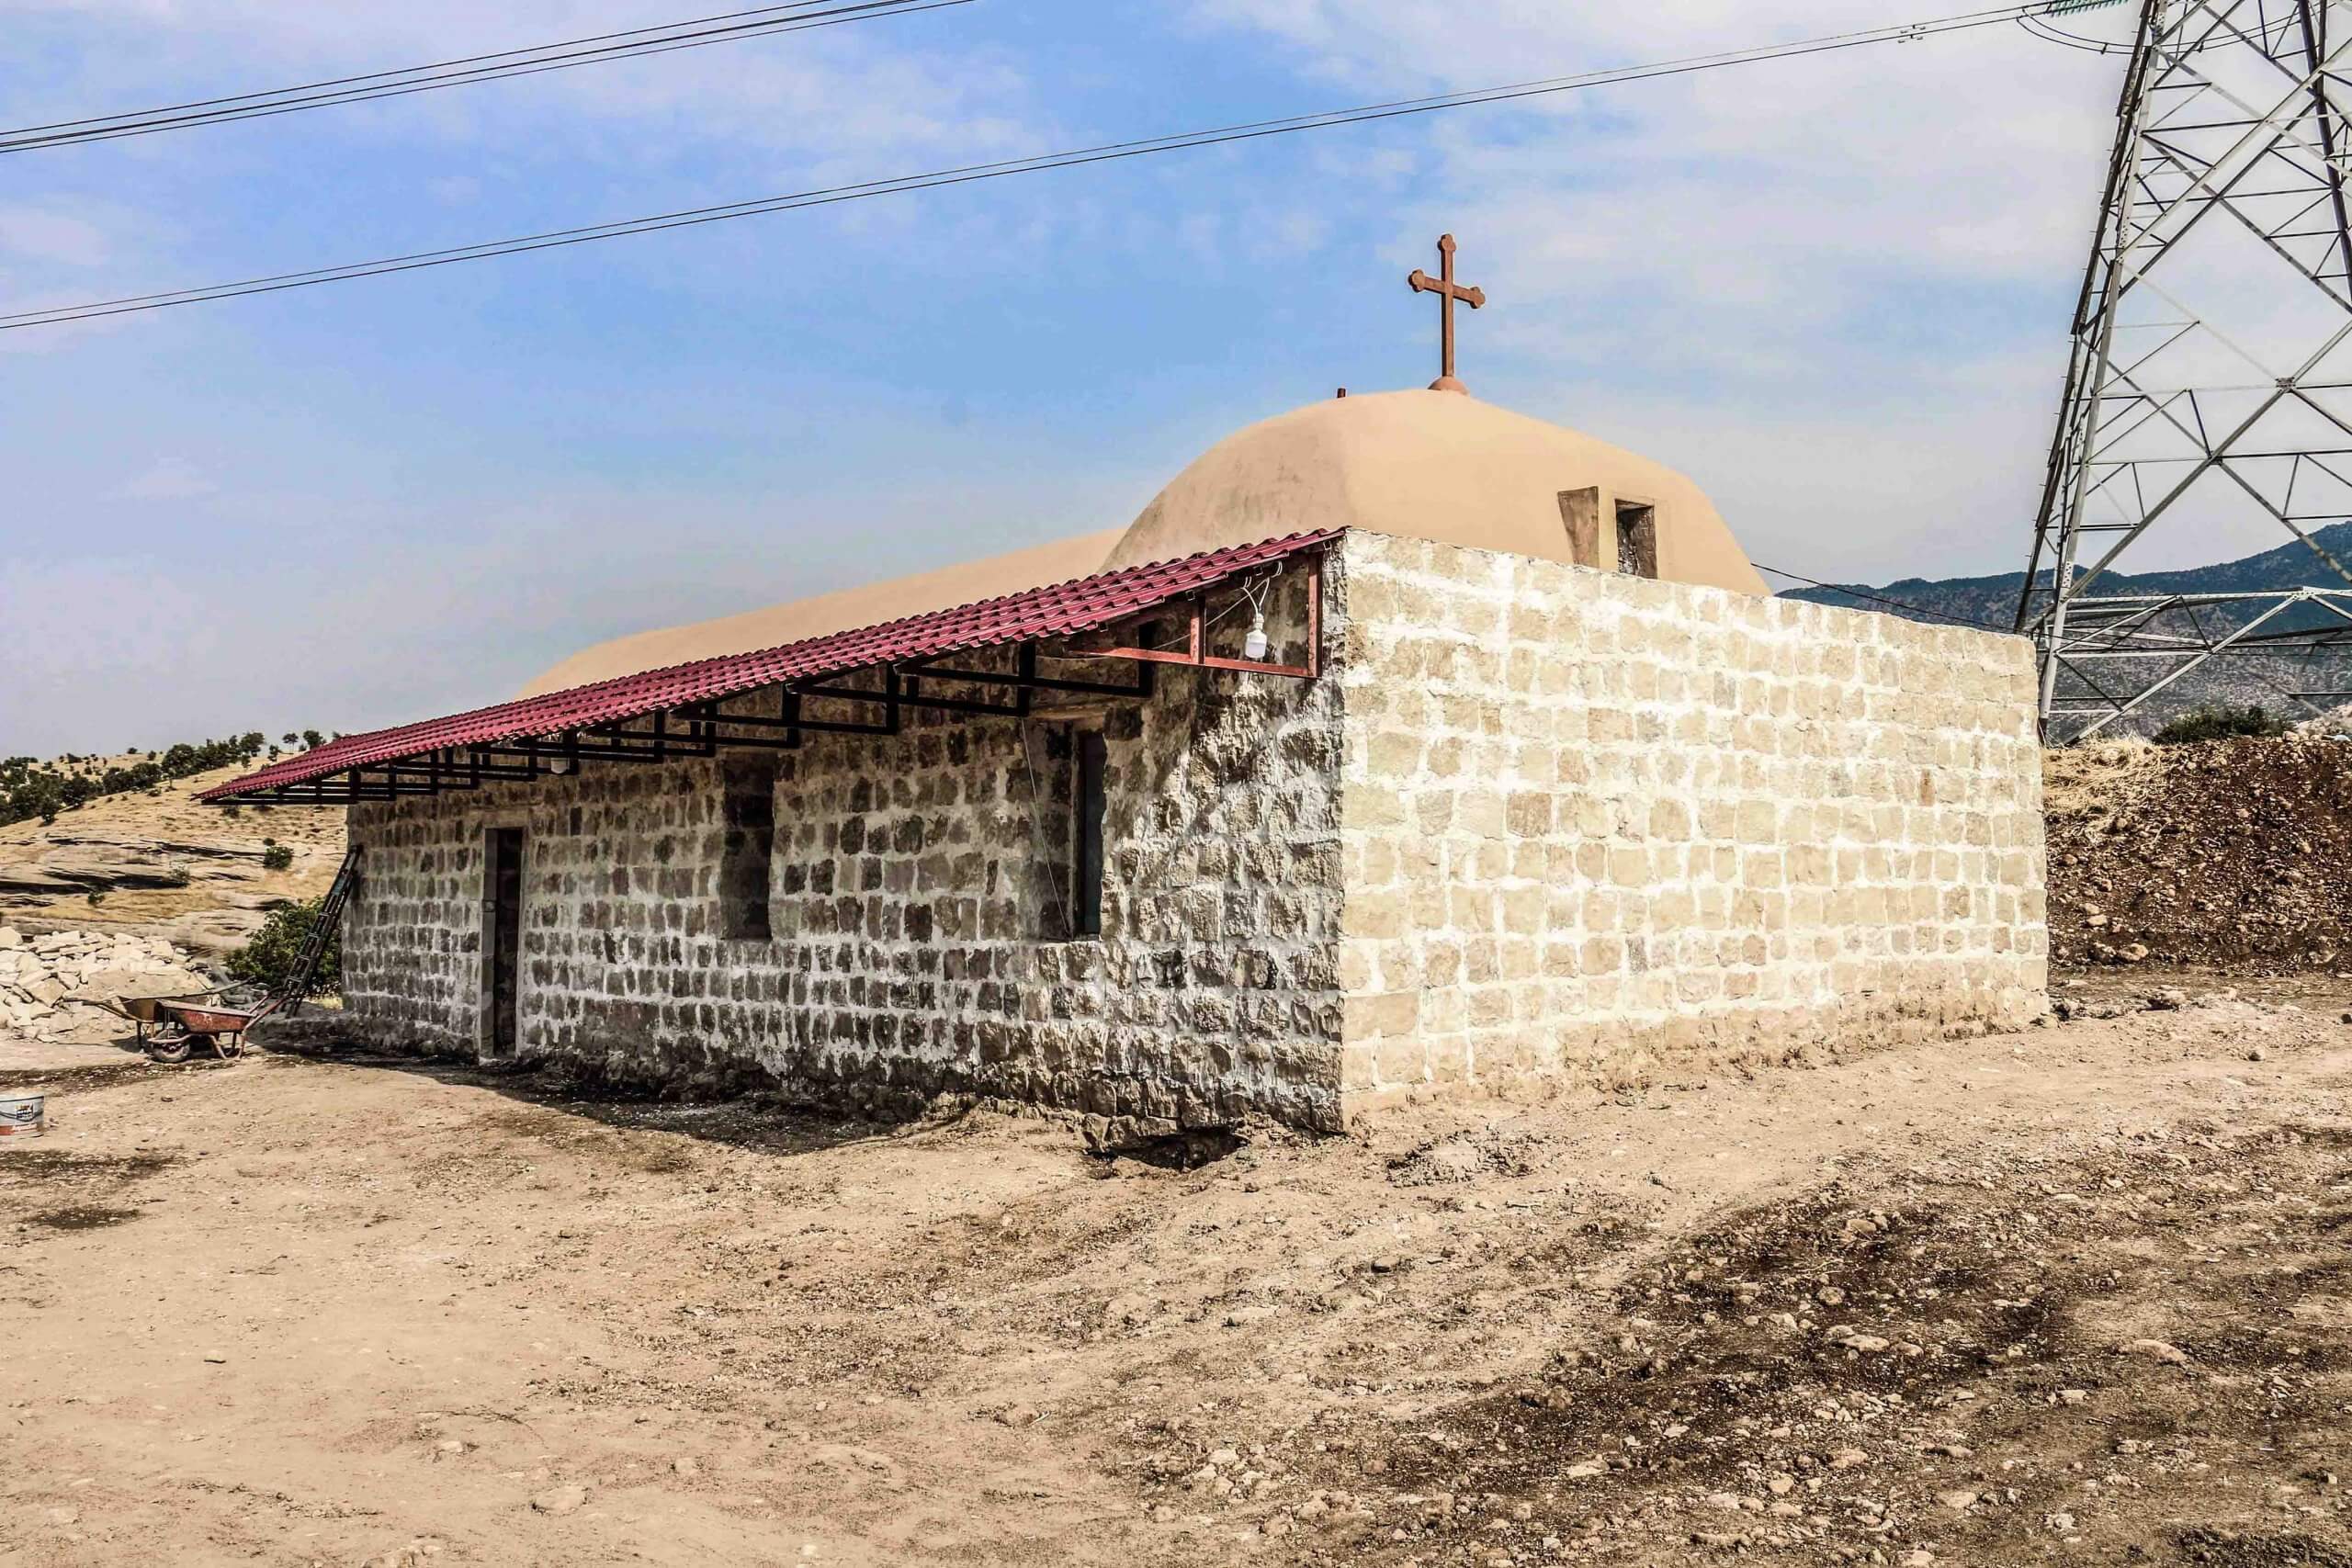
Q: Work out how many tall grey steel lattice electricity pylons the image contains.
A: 1